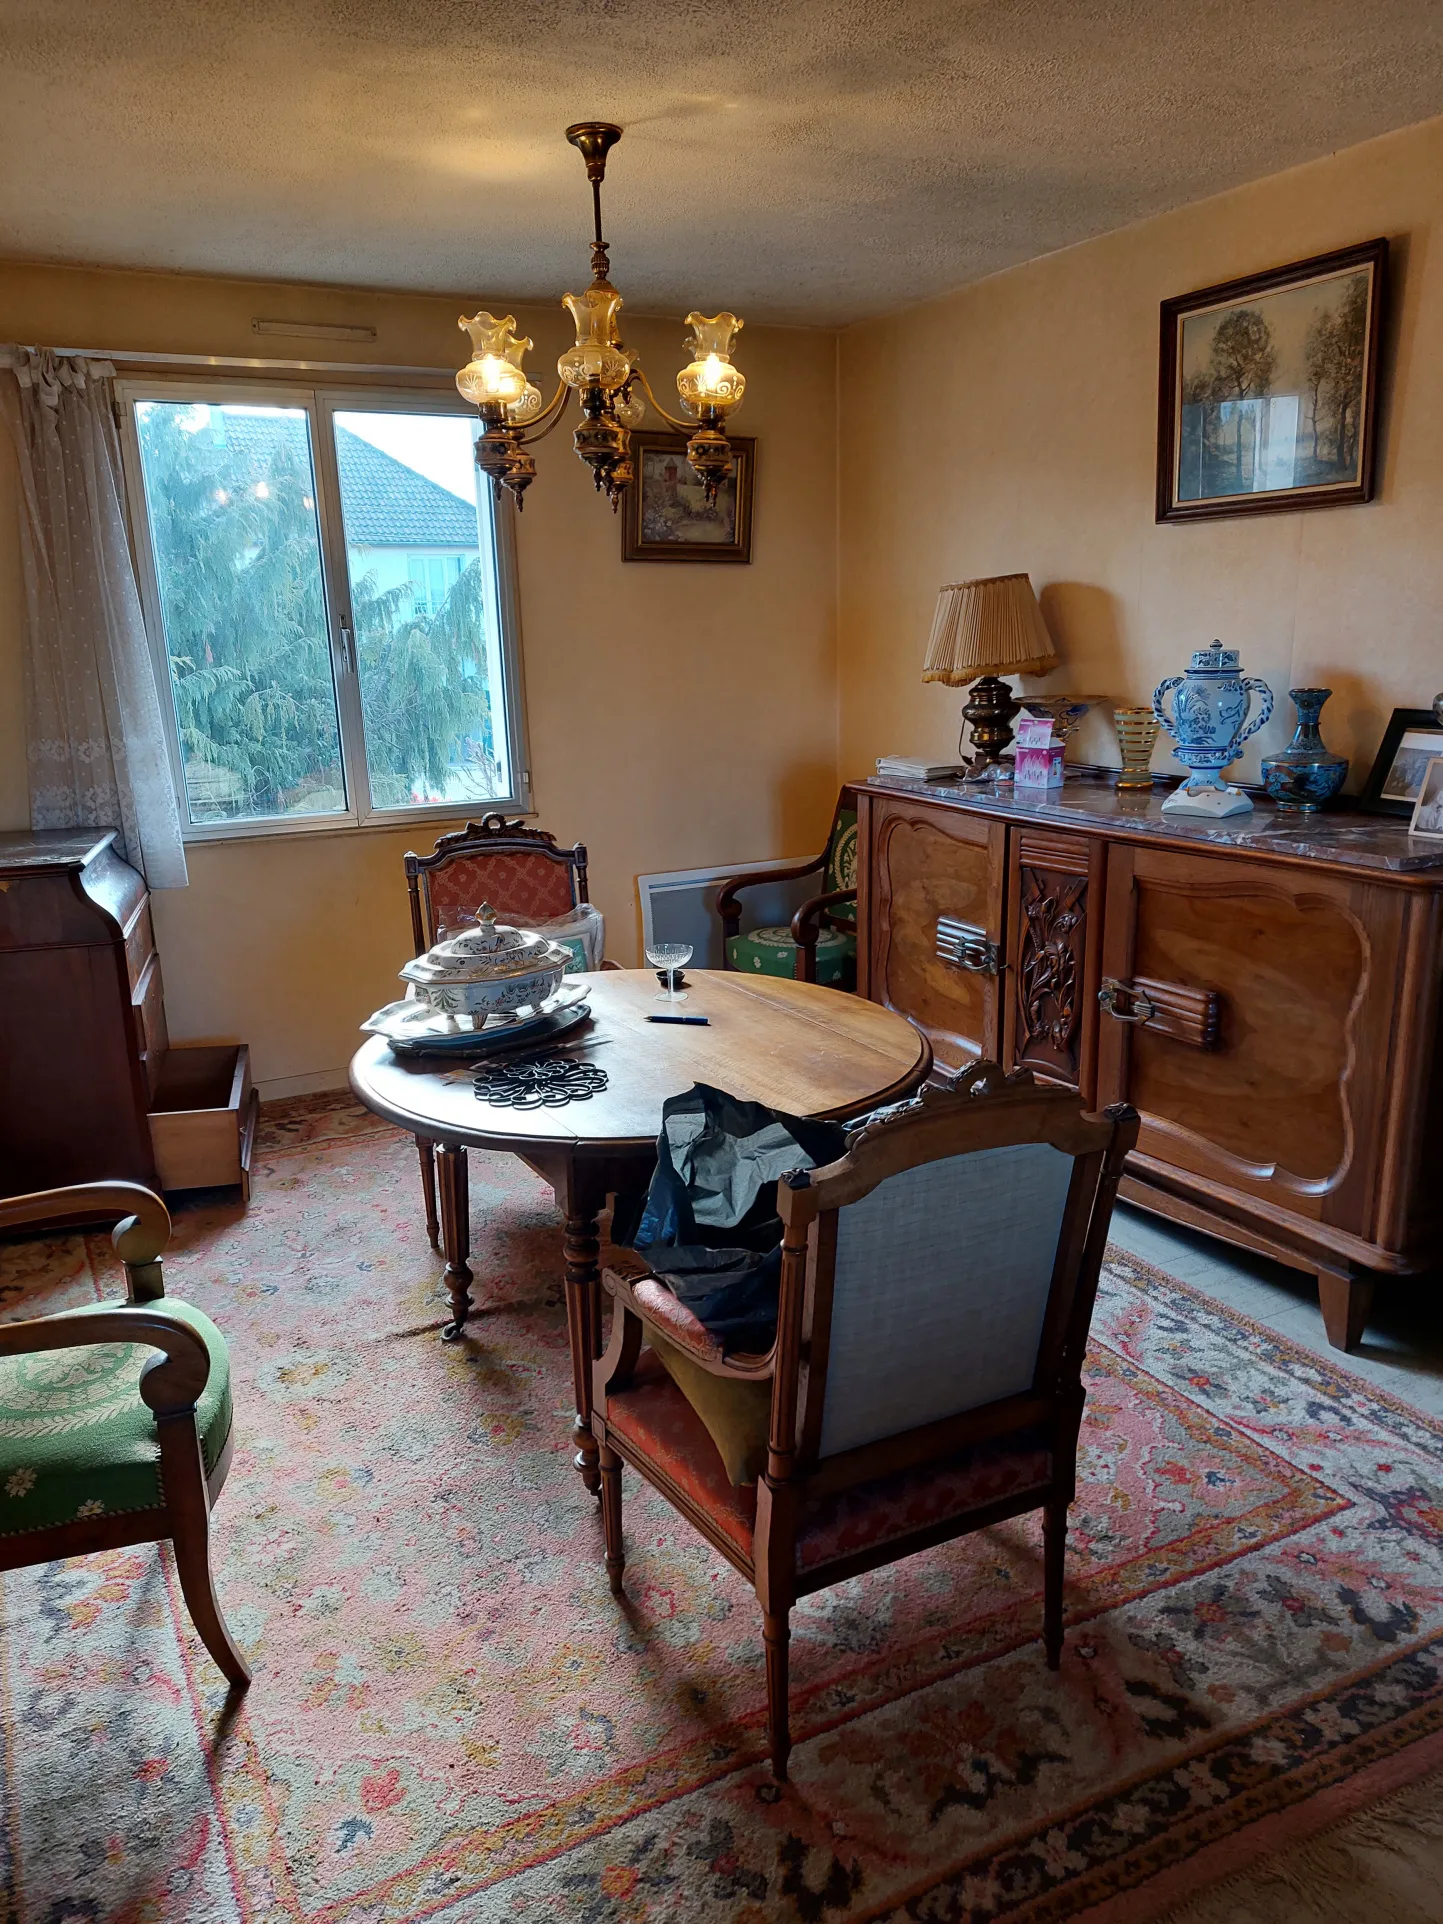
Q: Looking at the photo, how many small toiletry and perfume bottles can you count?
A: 0